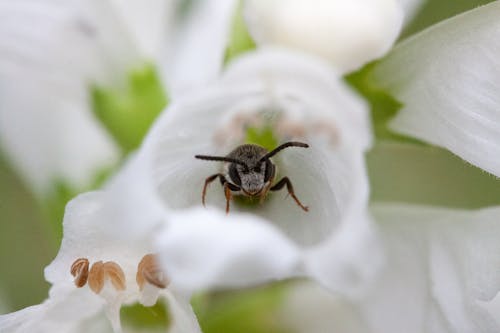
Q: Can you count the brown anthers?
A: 4